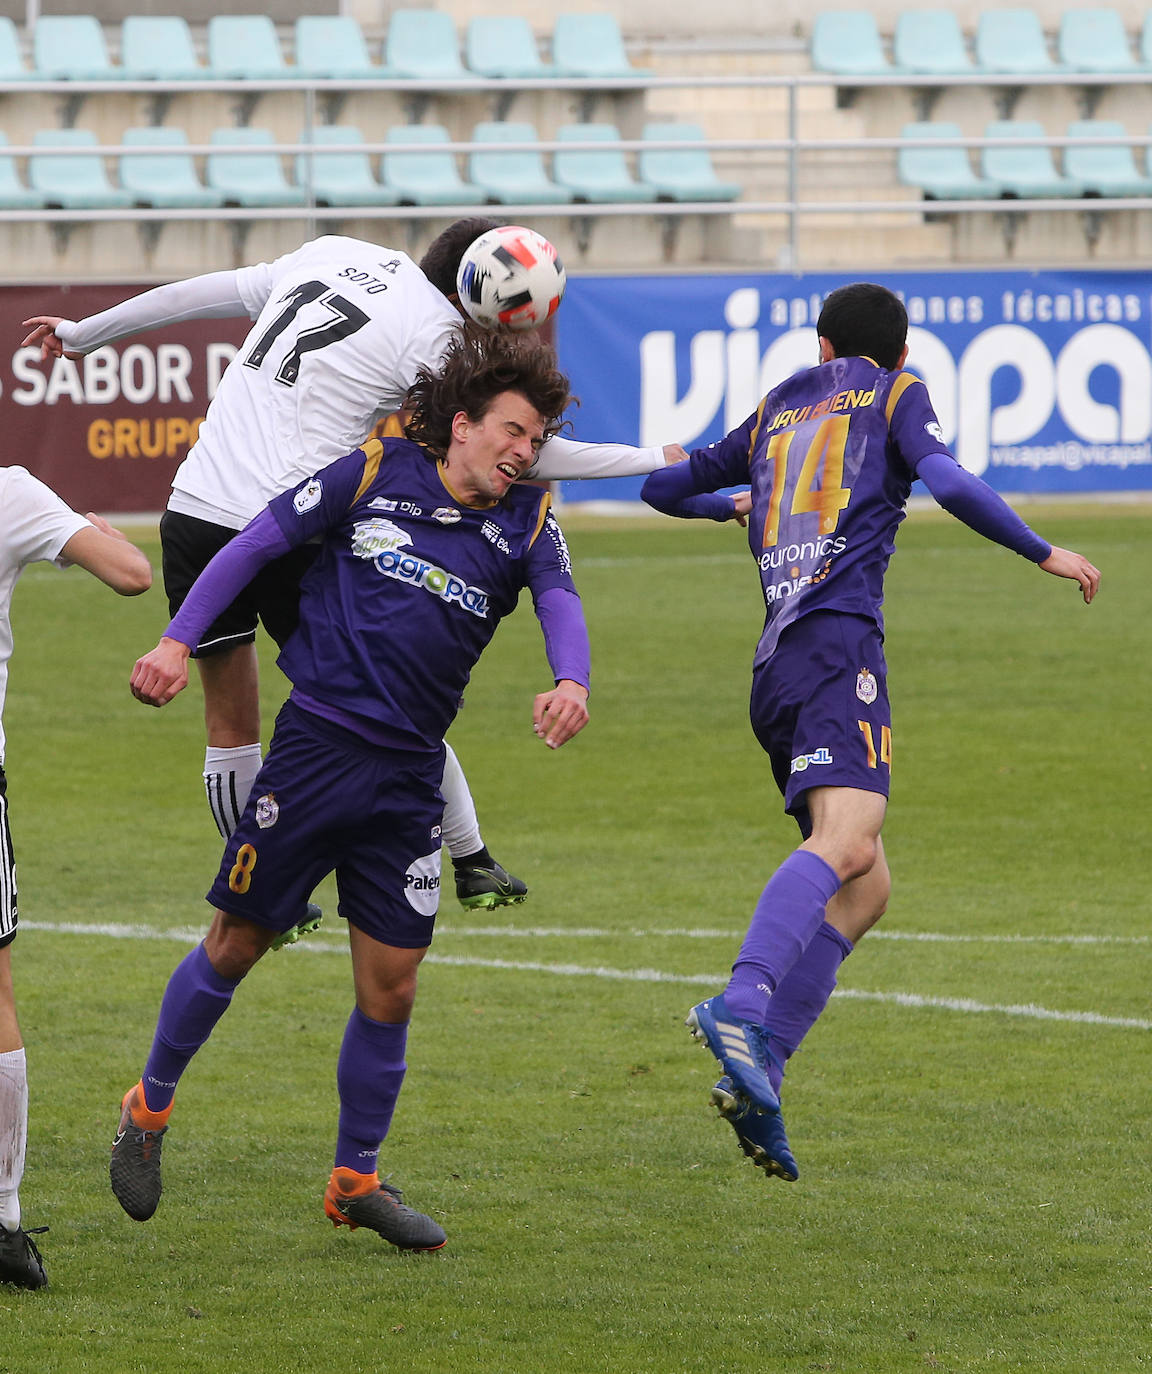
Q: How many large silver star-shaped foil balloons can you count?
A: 0